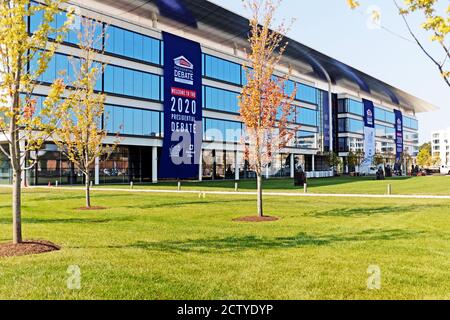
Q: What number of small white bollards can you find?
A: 7